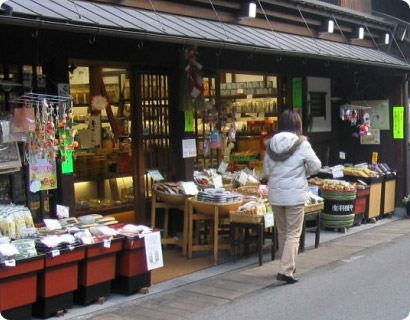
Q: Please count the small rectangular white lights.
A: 4